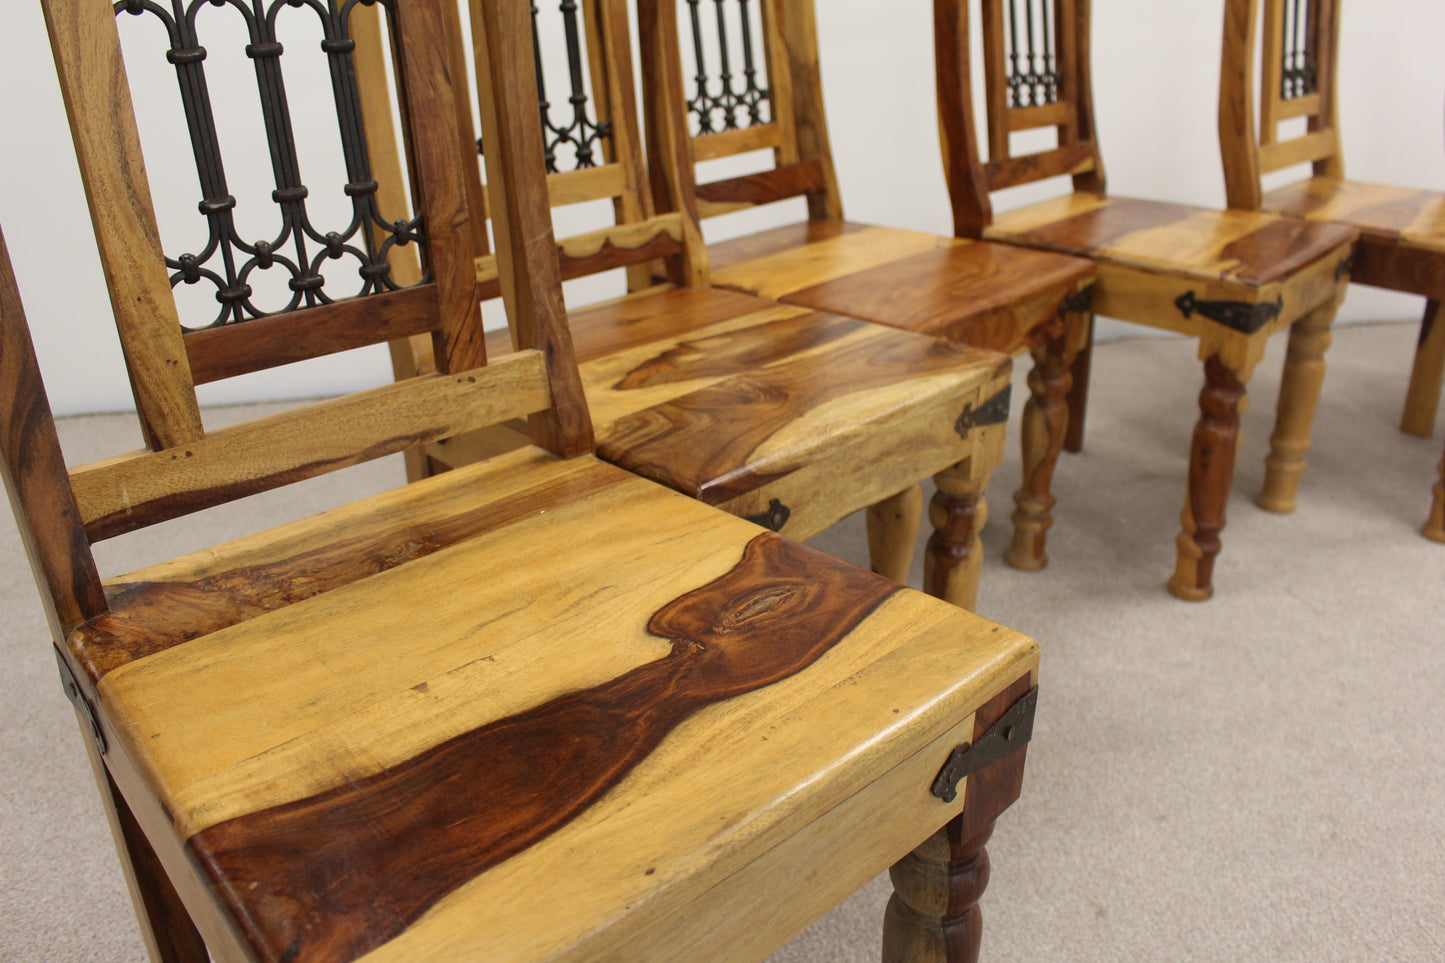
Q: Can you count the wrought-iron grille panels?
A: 5